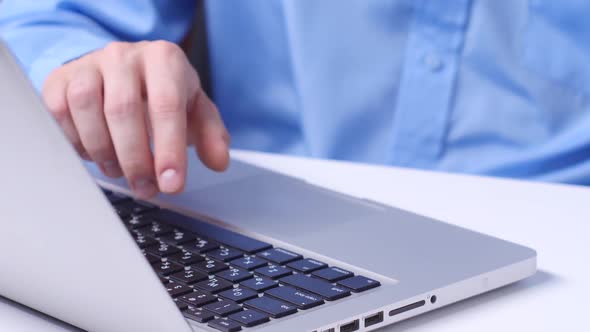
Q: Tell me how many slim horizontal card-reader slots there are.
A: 1